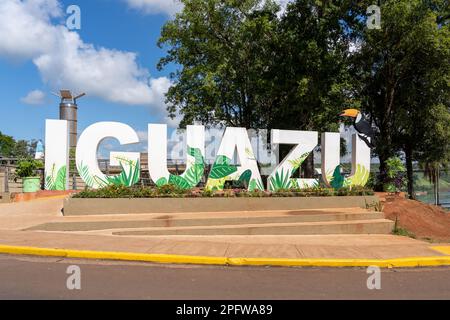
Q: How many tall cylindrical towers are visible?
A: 1